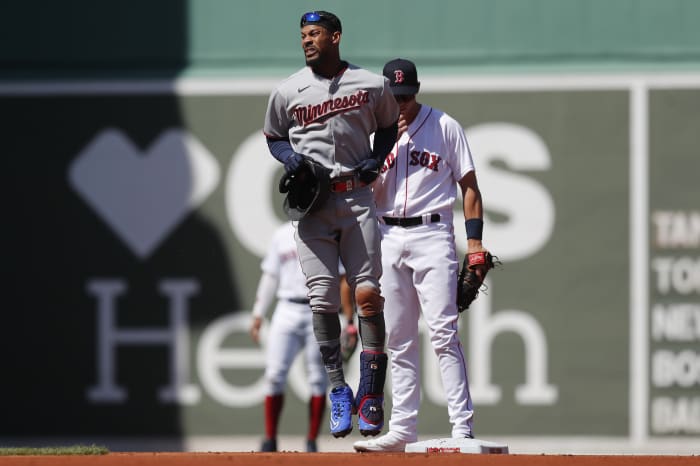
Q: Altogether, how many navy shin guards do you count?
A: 1